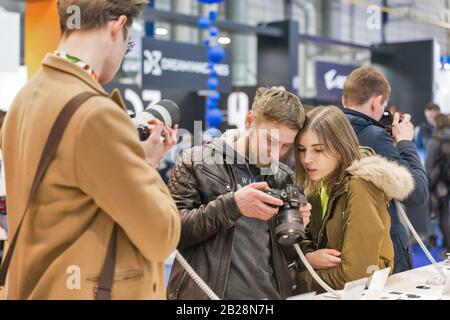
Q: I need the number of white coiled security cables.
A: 3